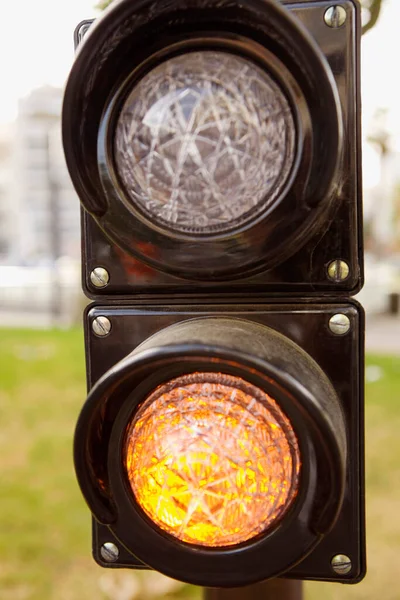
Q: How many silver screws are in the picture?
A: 7